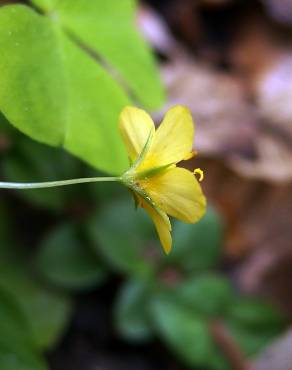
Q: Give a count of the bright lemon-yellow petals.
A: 4